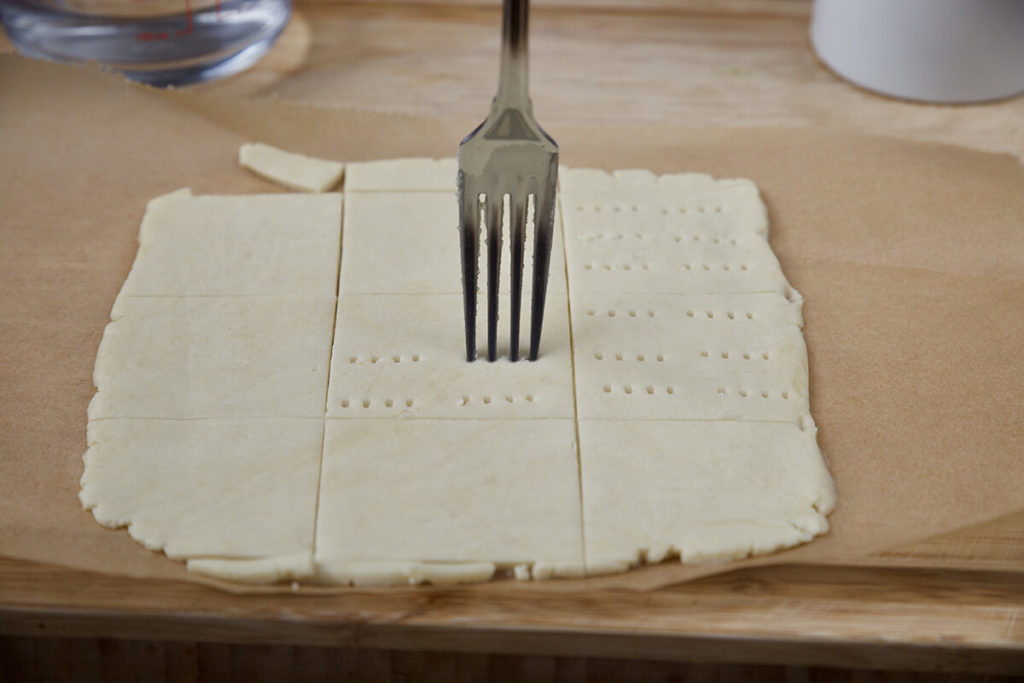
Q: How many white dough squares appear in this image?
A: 9